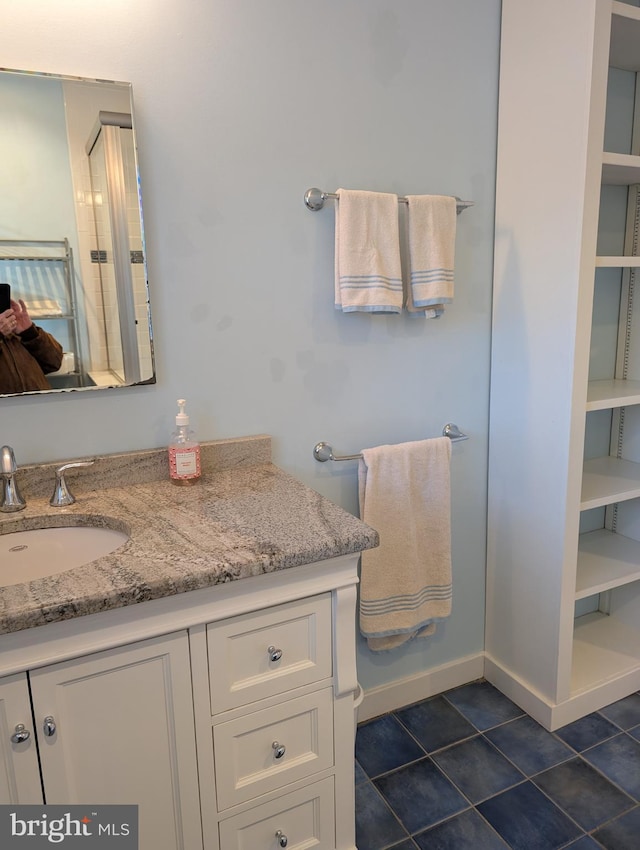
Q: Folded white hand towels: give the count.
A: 2